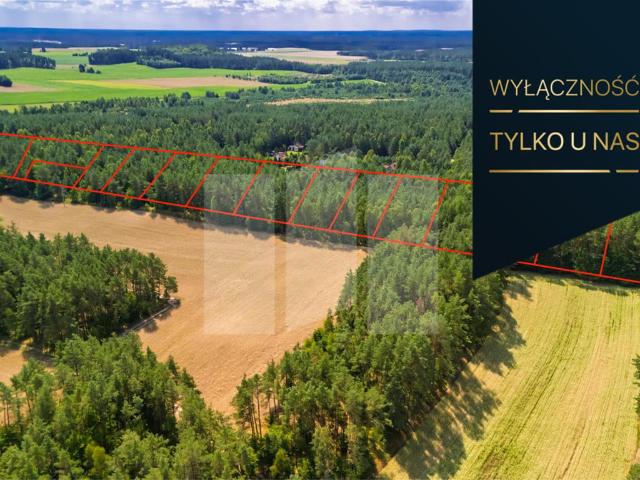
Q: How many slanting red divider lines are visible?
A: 13